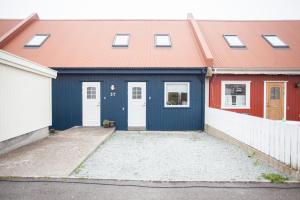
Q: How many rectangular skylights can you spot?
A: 5